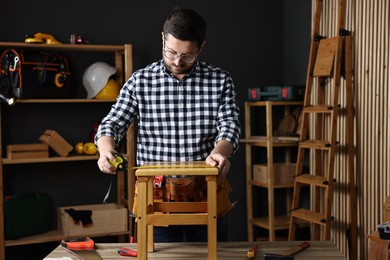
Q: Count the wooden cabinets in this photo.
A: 2